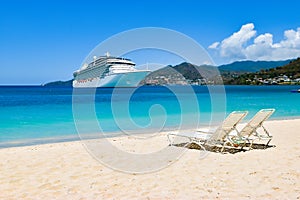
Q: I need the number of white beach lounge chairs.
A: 2